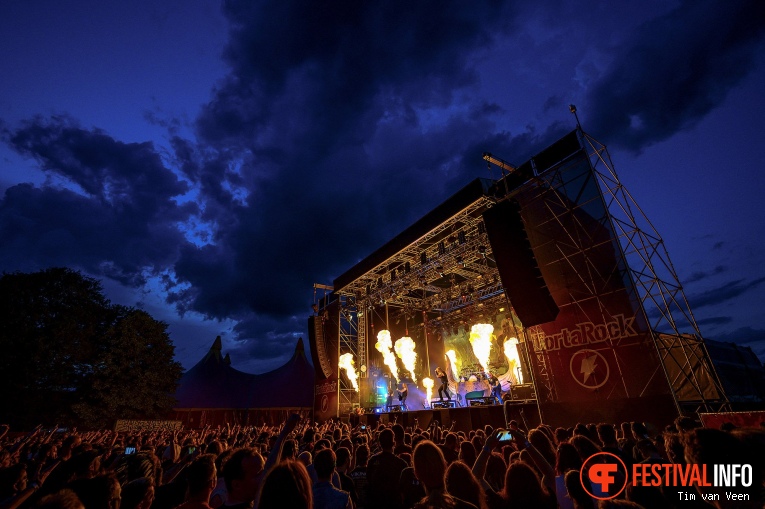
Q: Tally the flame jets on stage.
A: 7